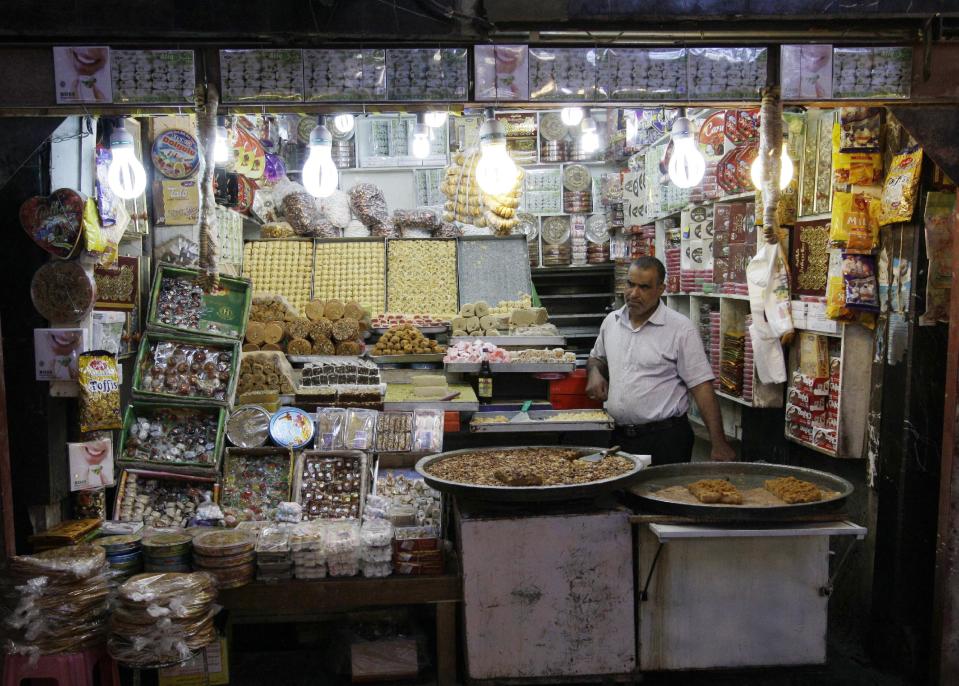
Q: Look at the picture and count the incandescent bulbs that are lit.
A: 11